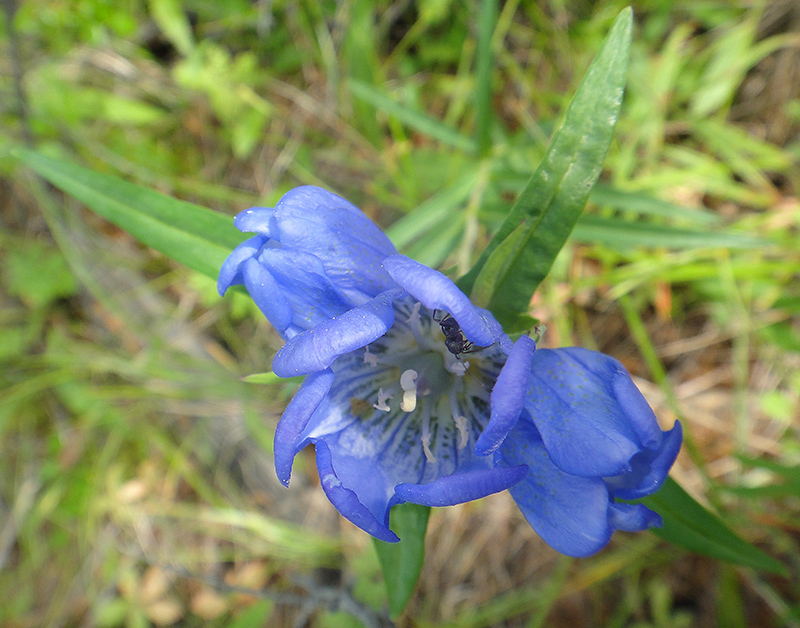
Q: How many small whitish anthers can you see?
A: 6